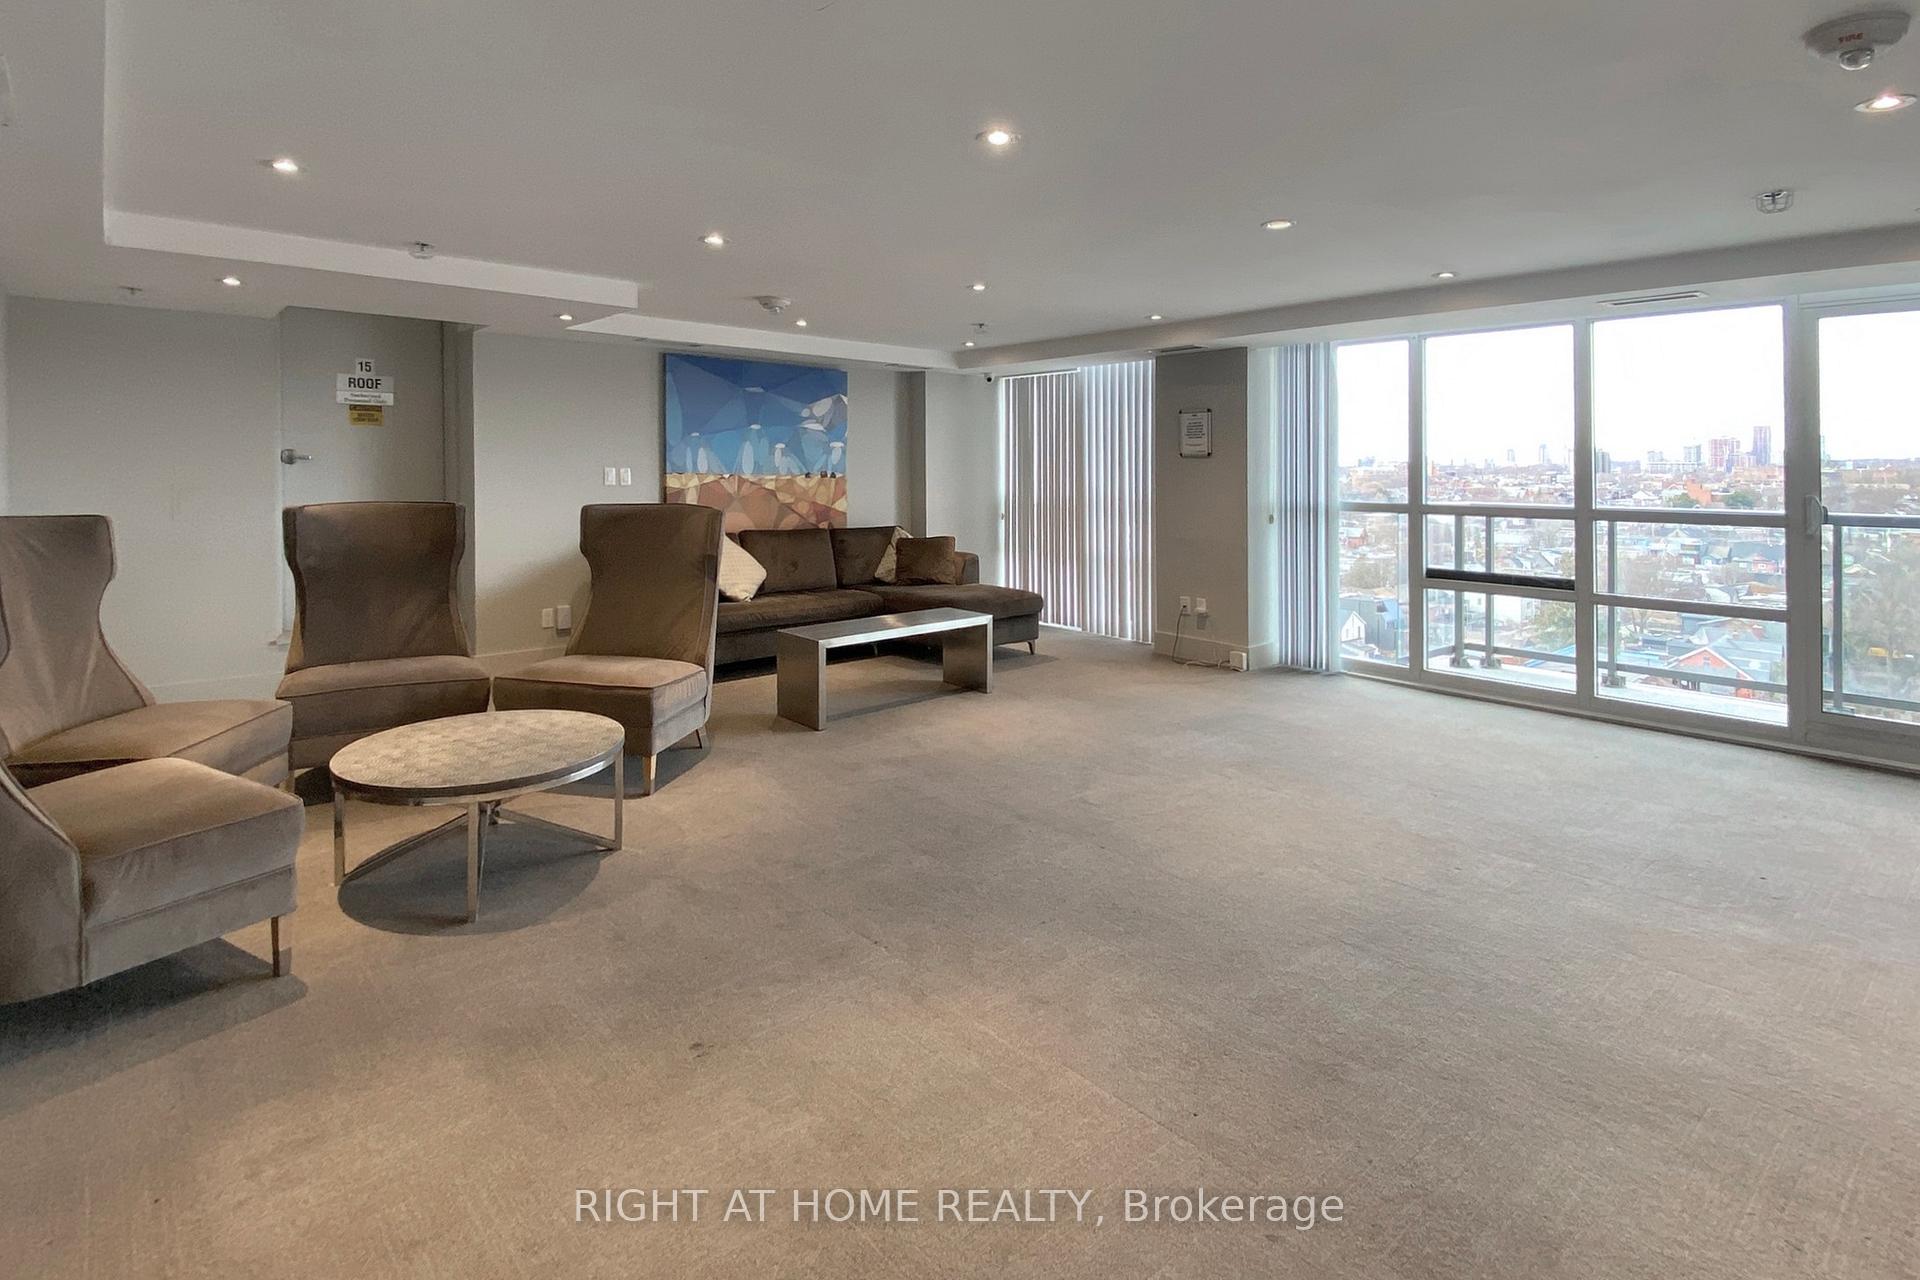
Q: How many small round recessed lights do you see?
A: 12